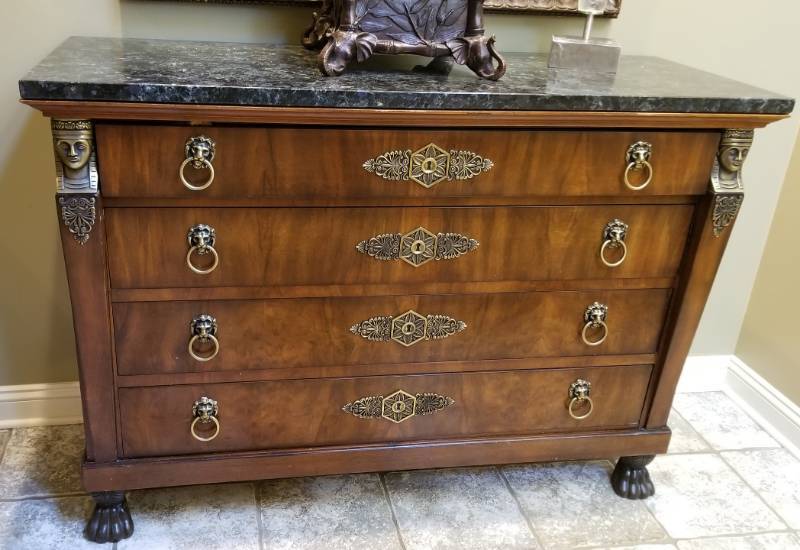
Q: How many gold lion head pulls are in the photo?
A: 8